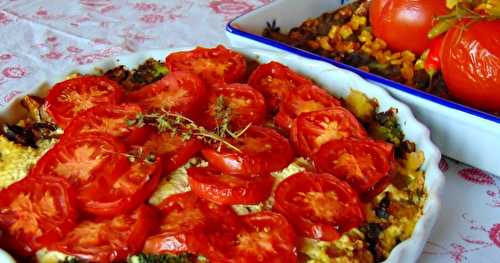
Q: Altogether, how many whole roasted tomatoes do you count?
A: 2